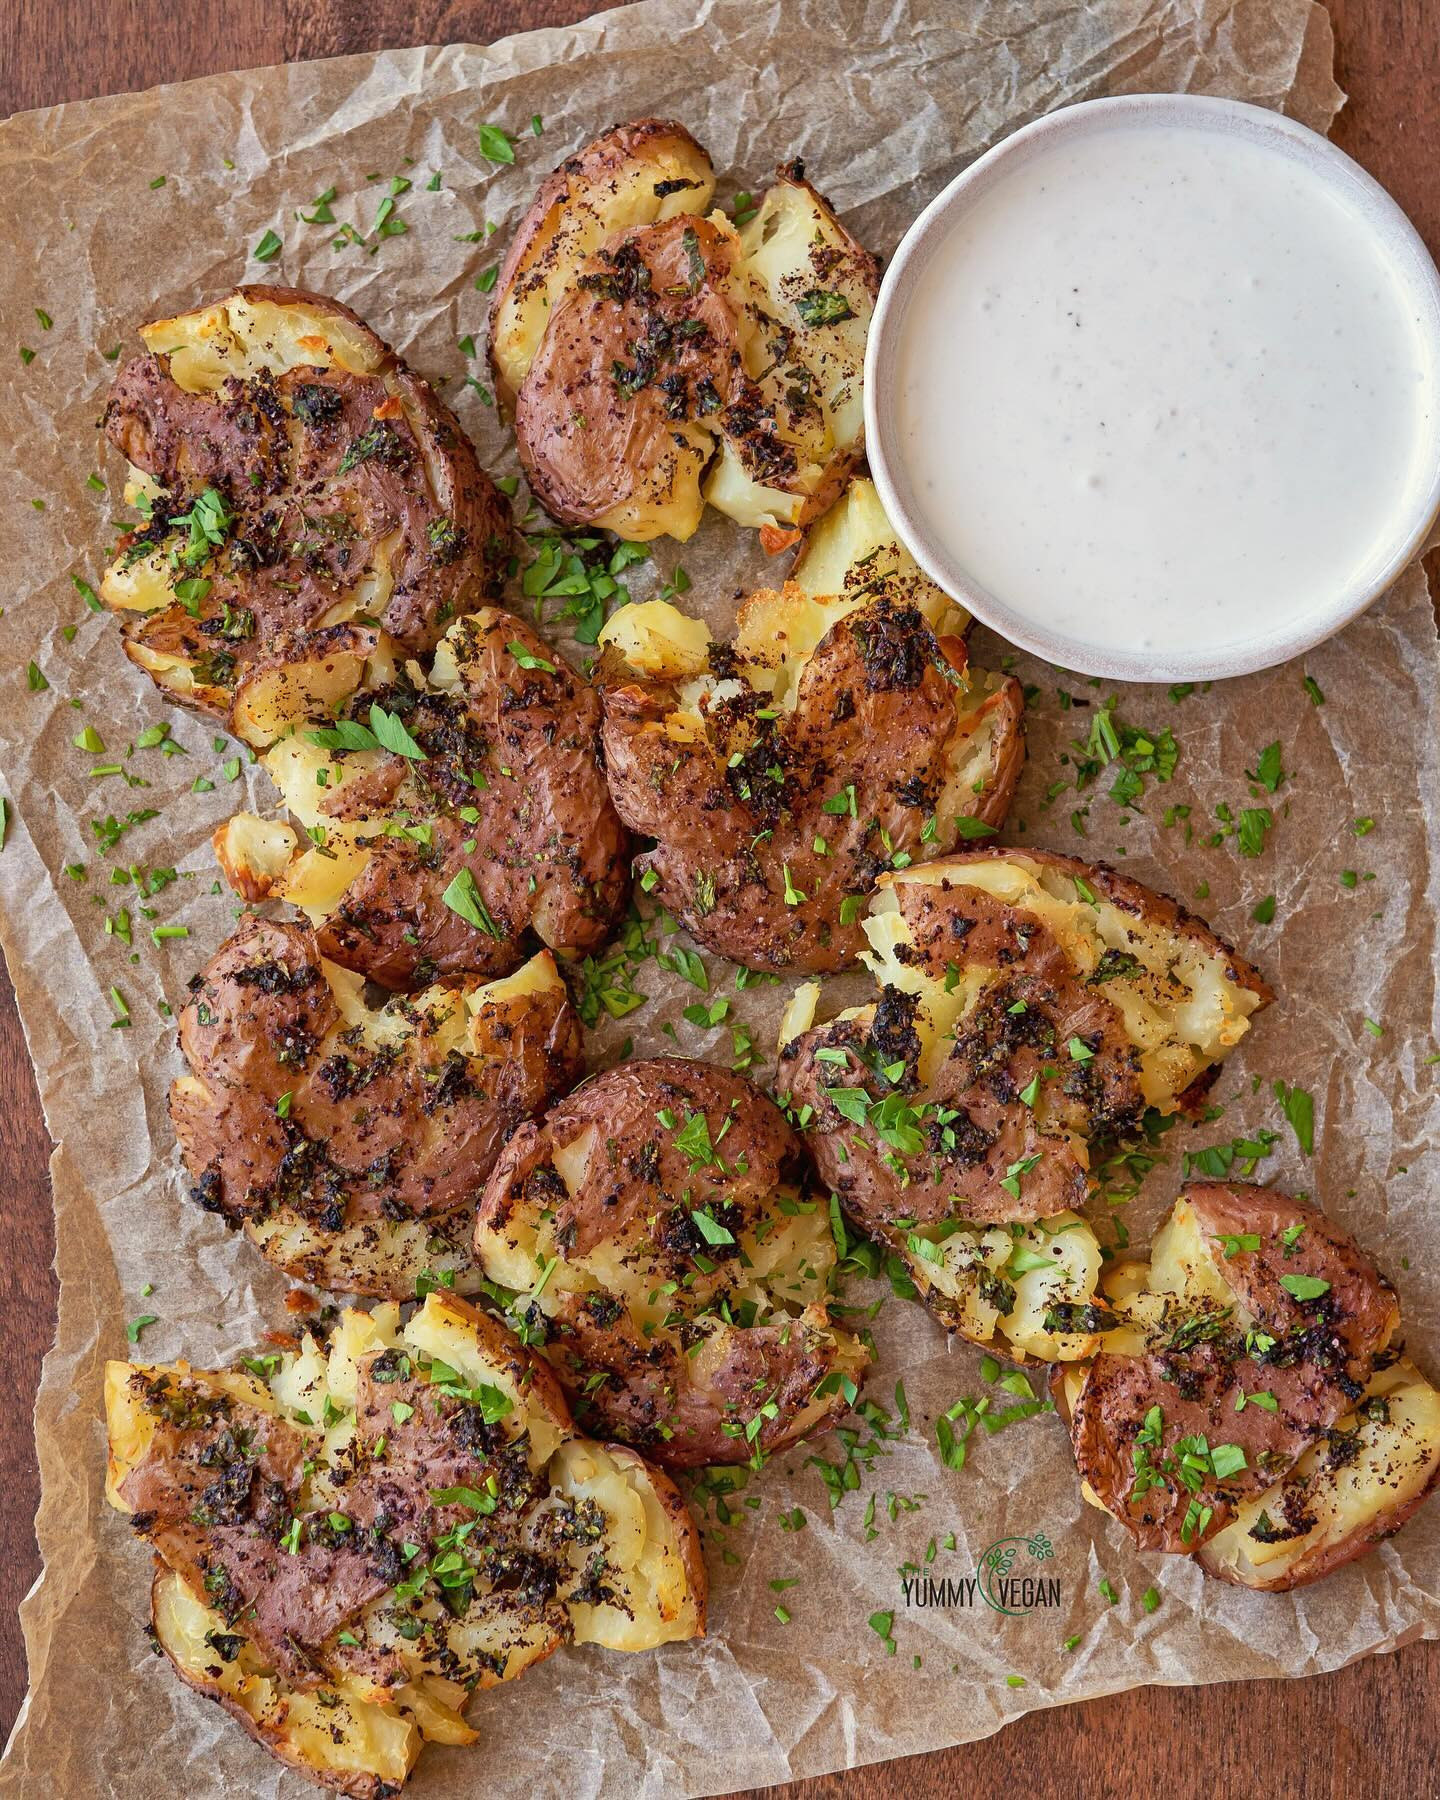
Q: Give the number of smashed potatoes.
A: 9